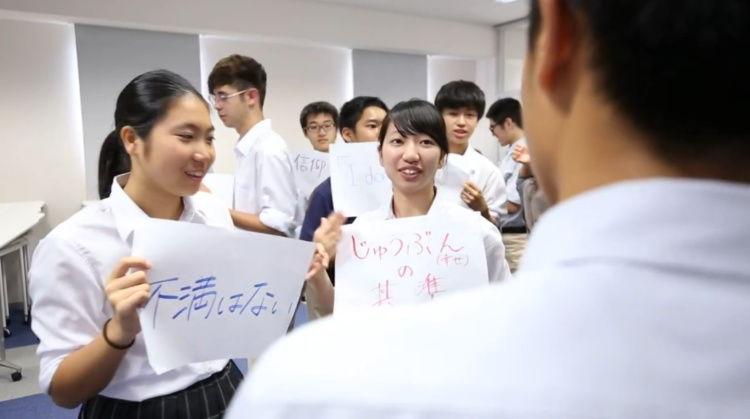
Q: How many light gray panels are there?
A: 2